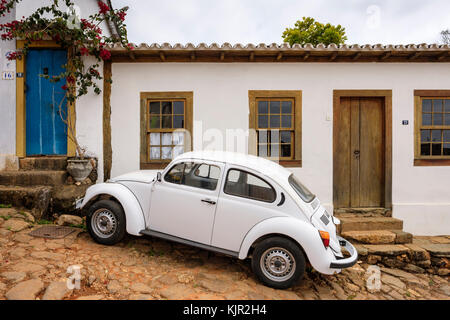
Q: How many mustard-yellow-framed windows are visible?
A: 3